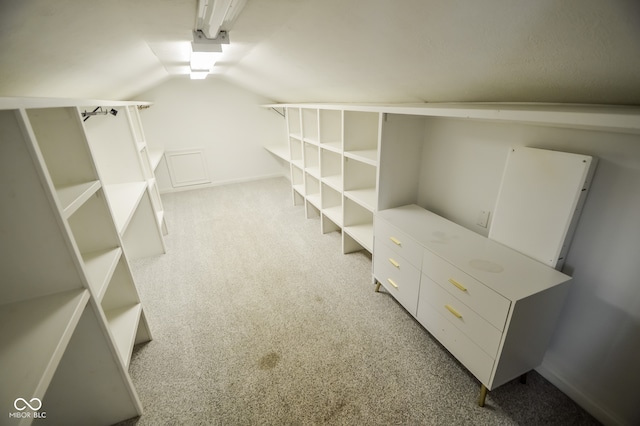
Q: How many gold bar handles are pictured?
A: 5